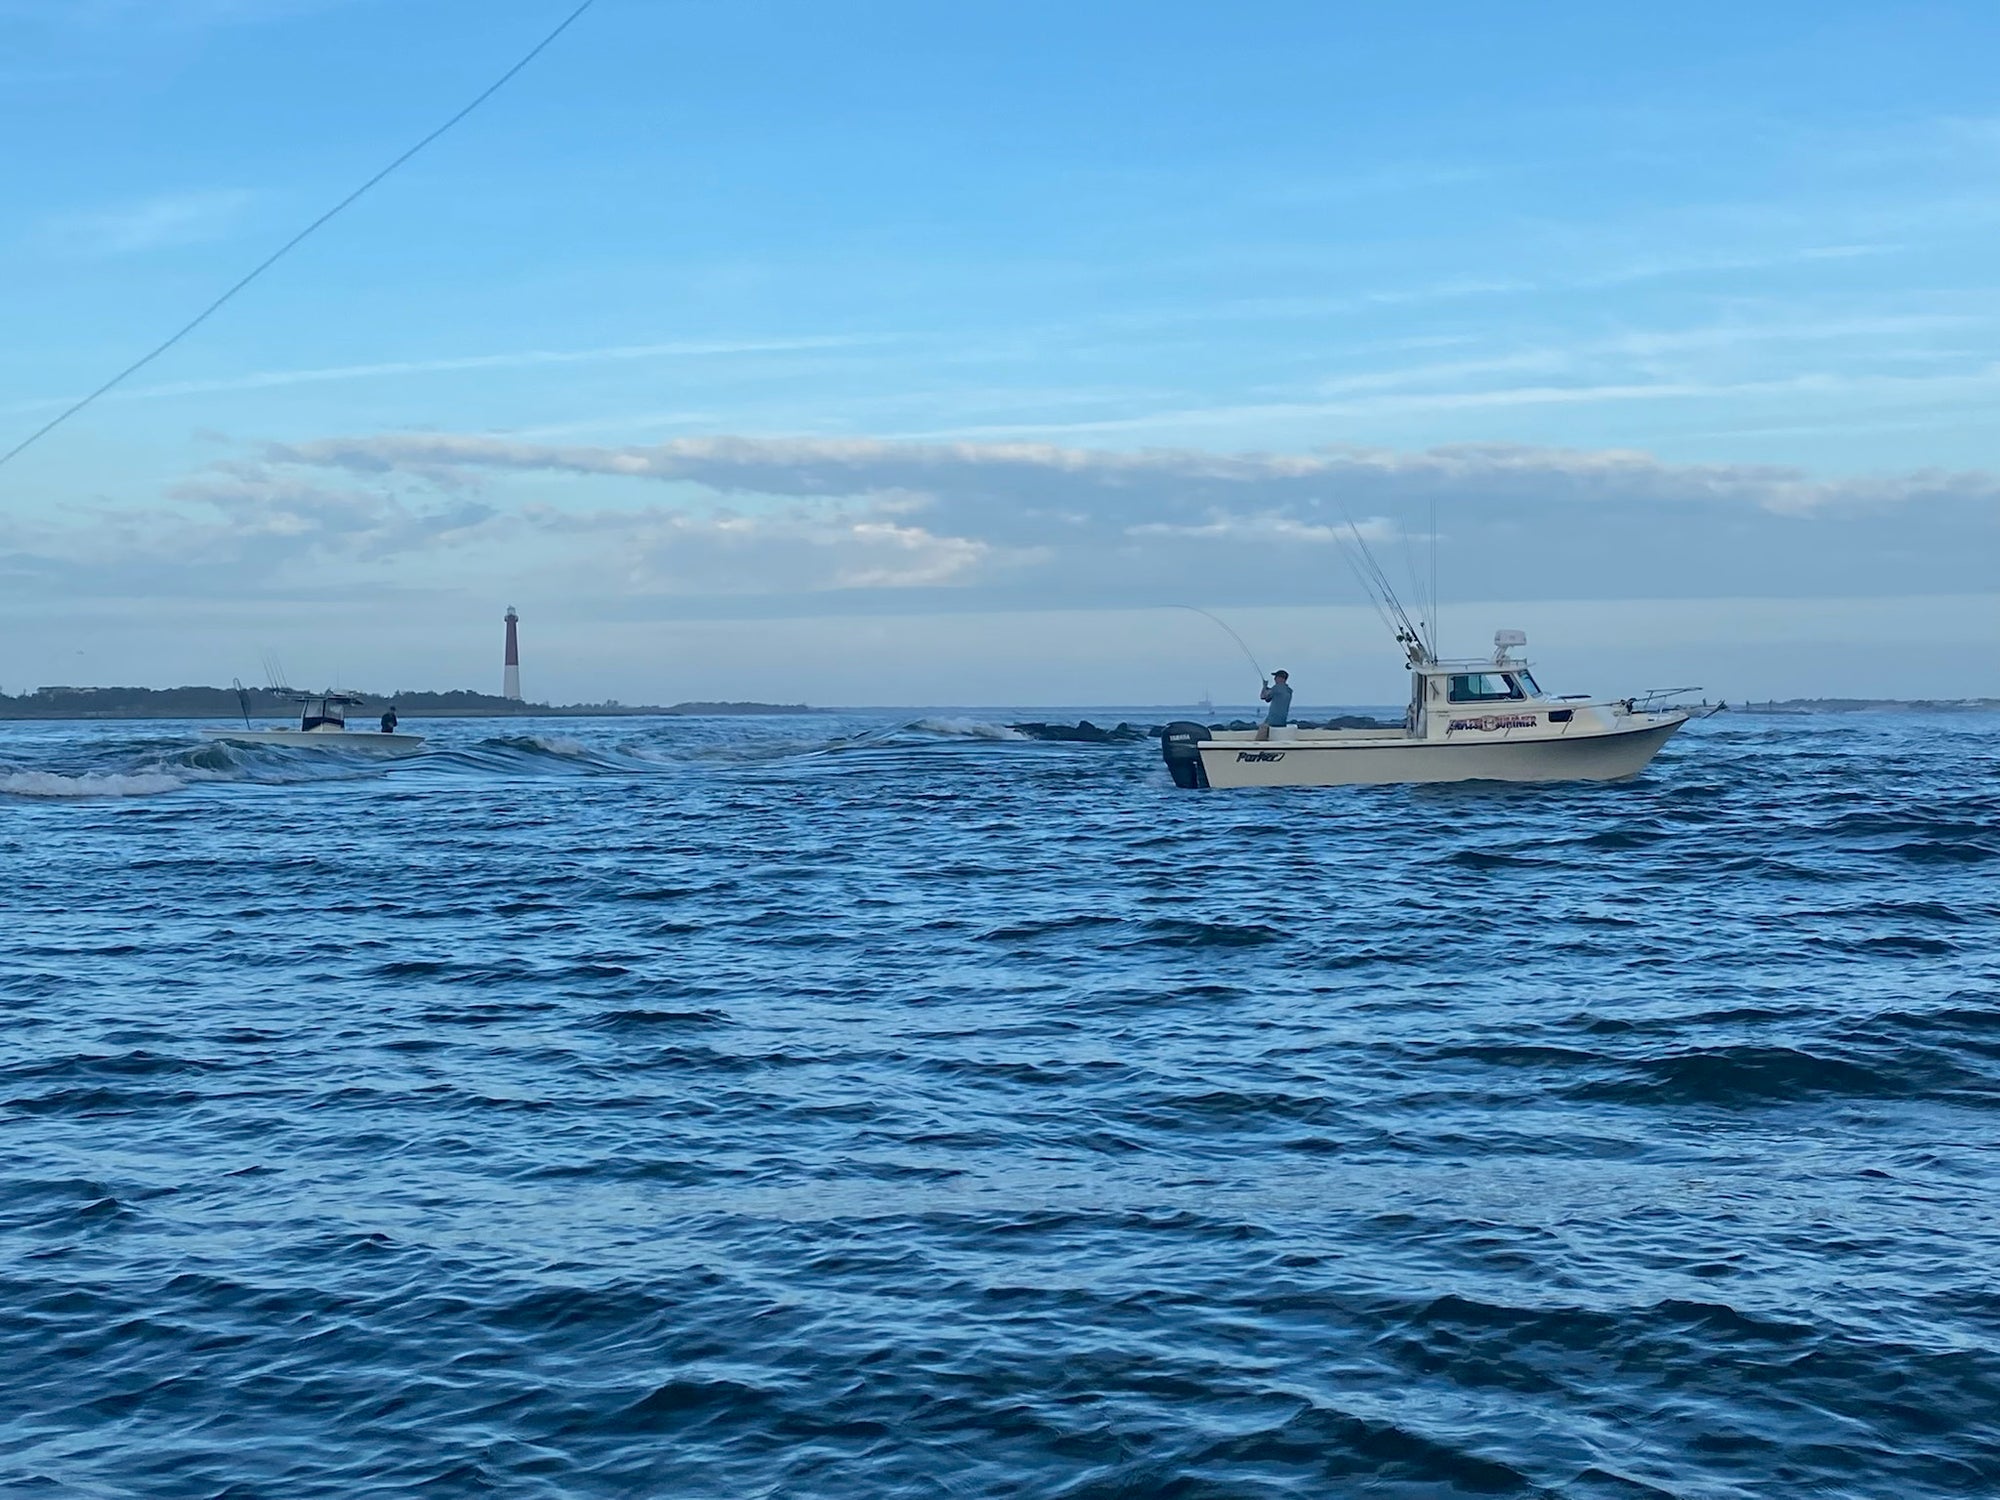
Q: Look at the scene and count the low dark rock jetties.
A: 1